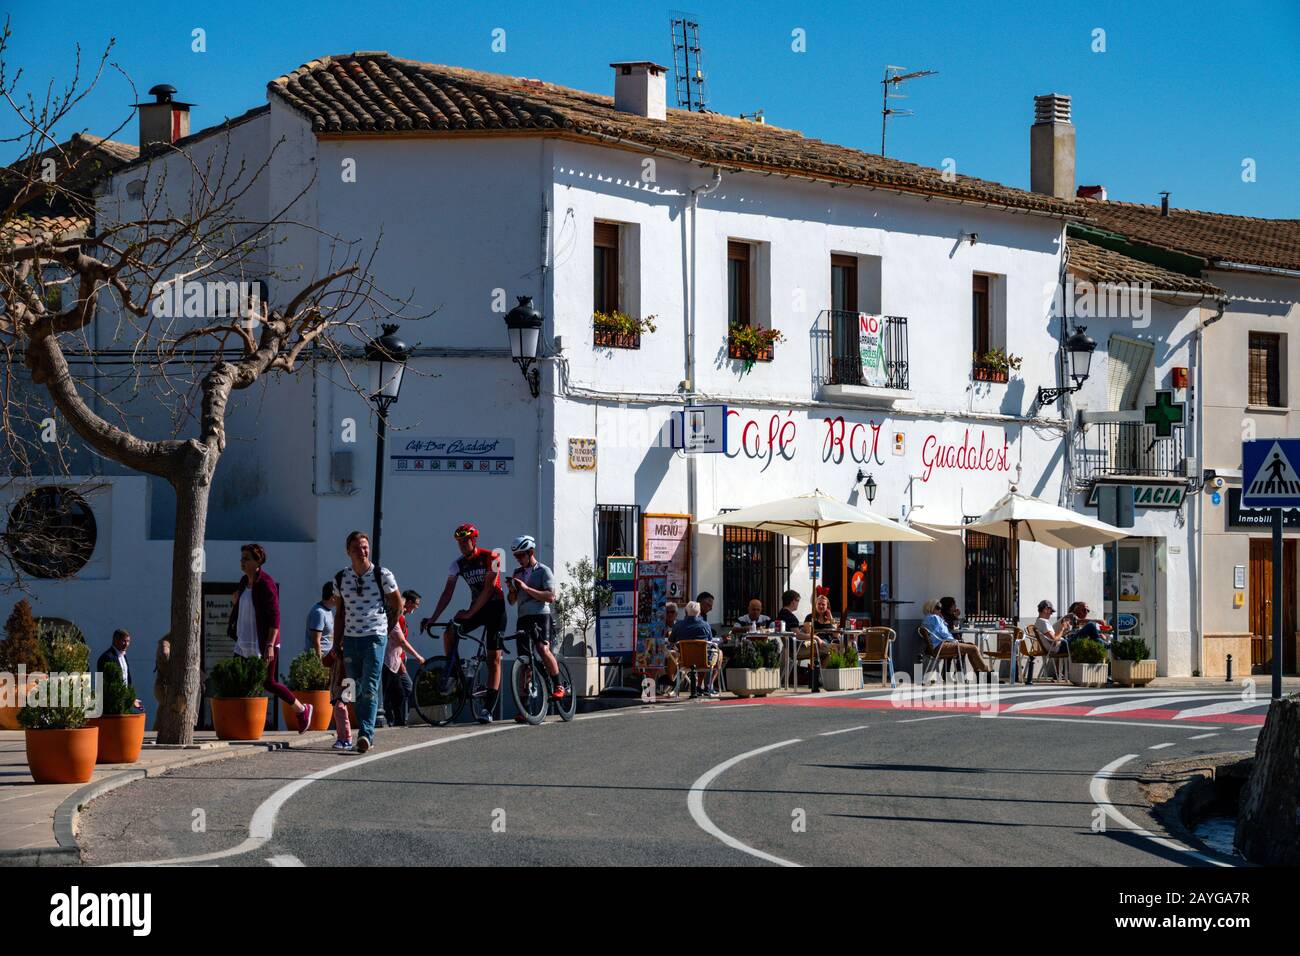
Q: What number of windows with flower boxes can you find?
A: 3